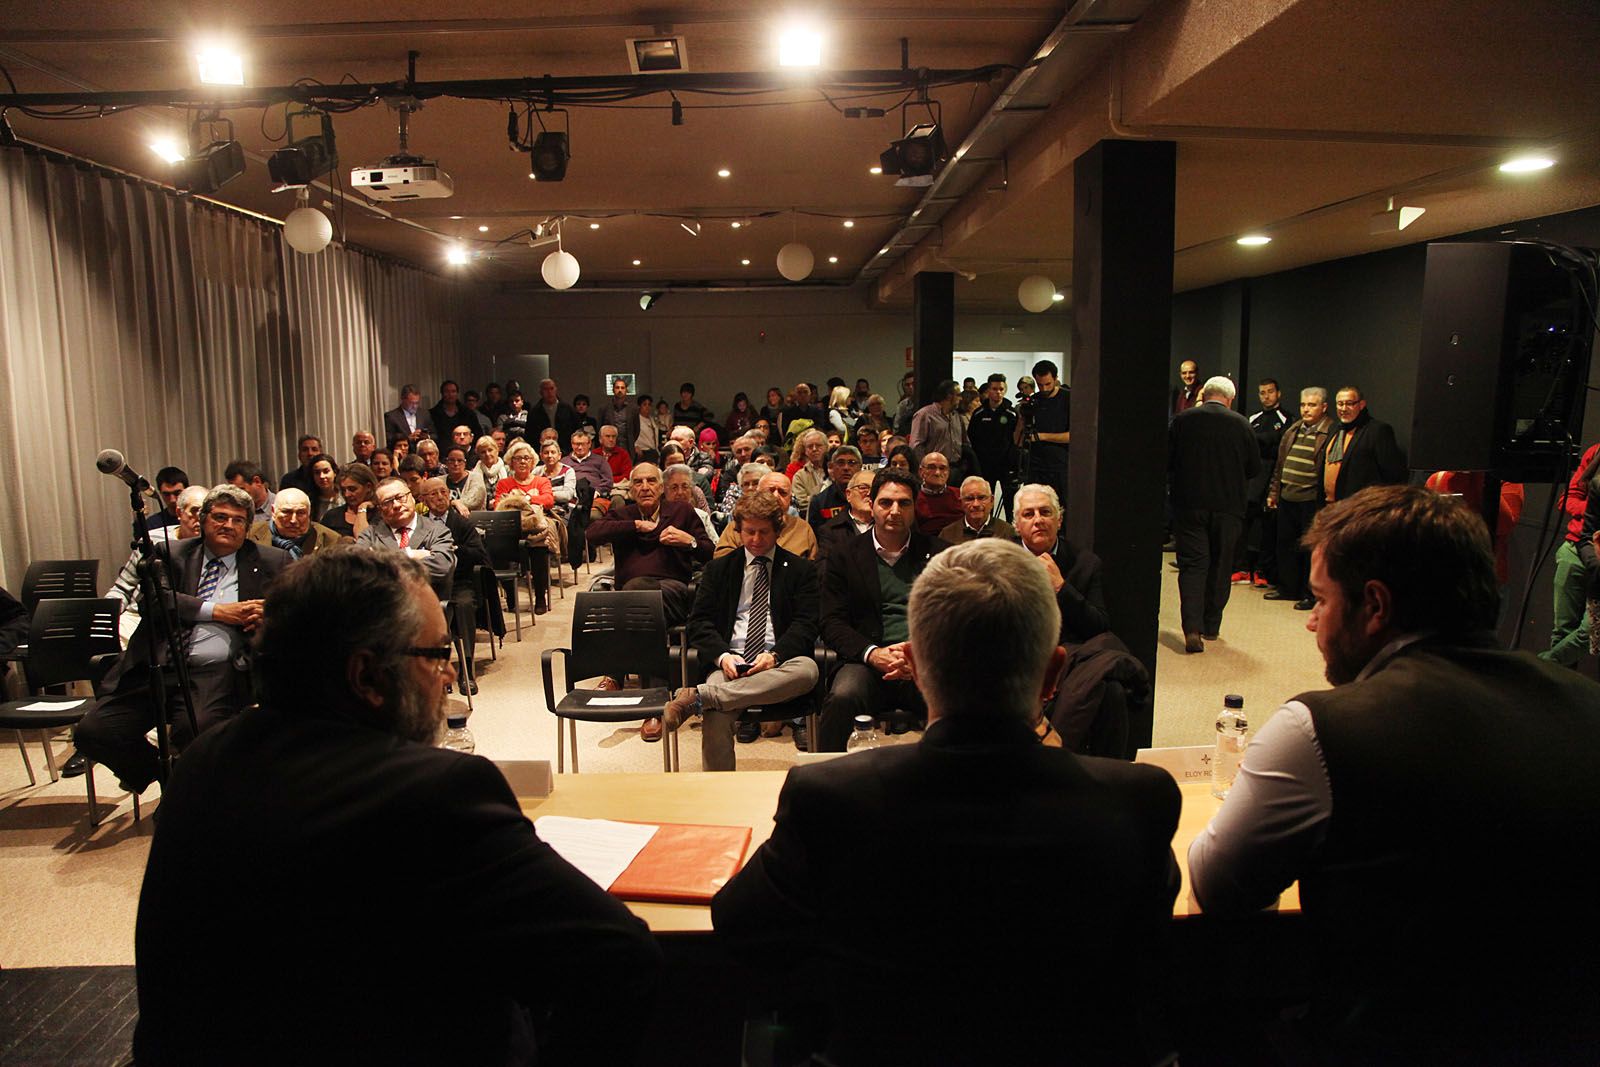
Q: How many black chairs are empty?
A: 4